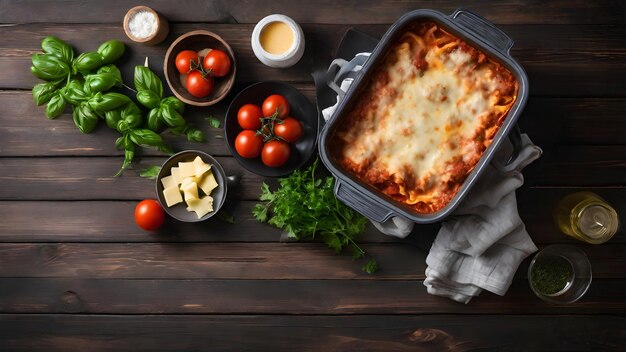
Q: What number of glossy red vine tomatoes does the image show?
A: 9